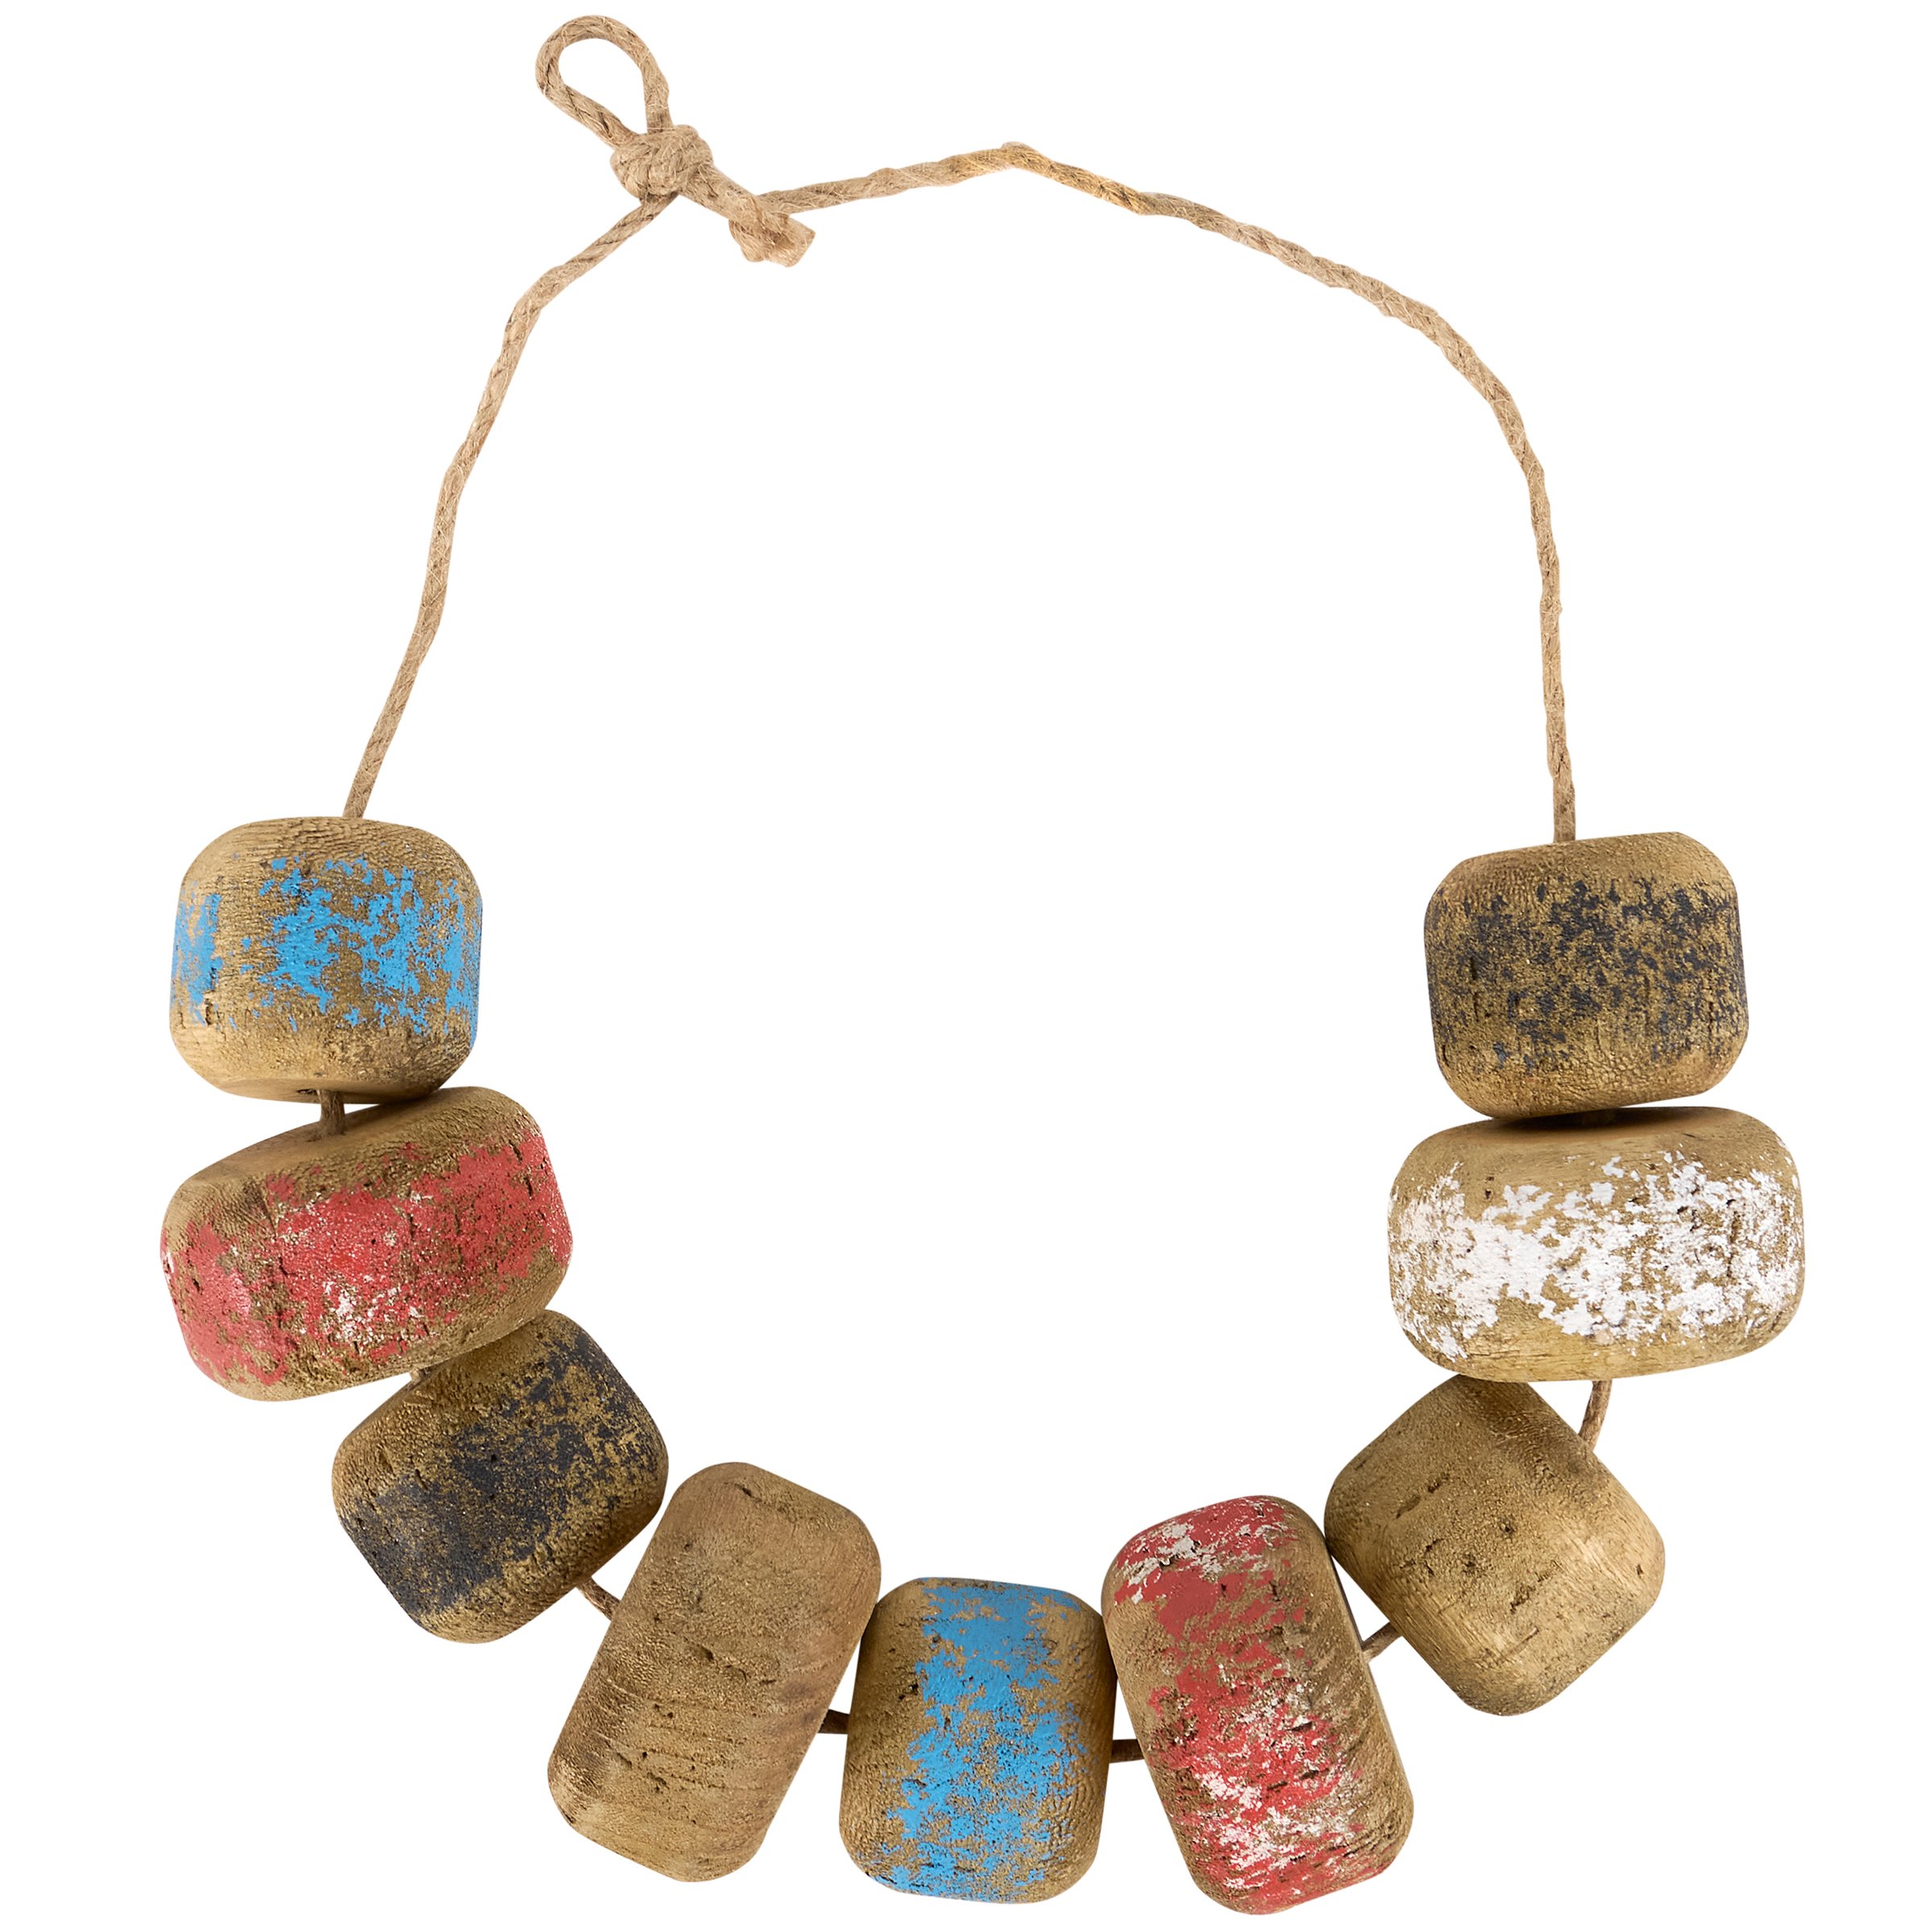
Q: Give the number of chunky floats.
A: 9